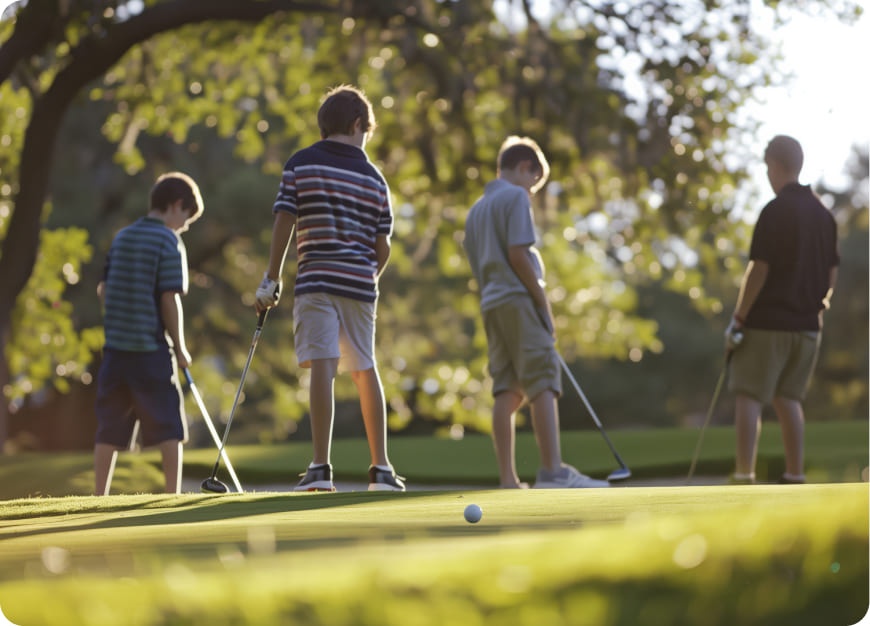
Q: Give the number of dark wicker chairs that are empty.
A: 0